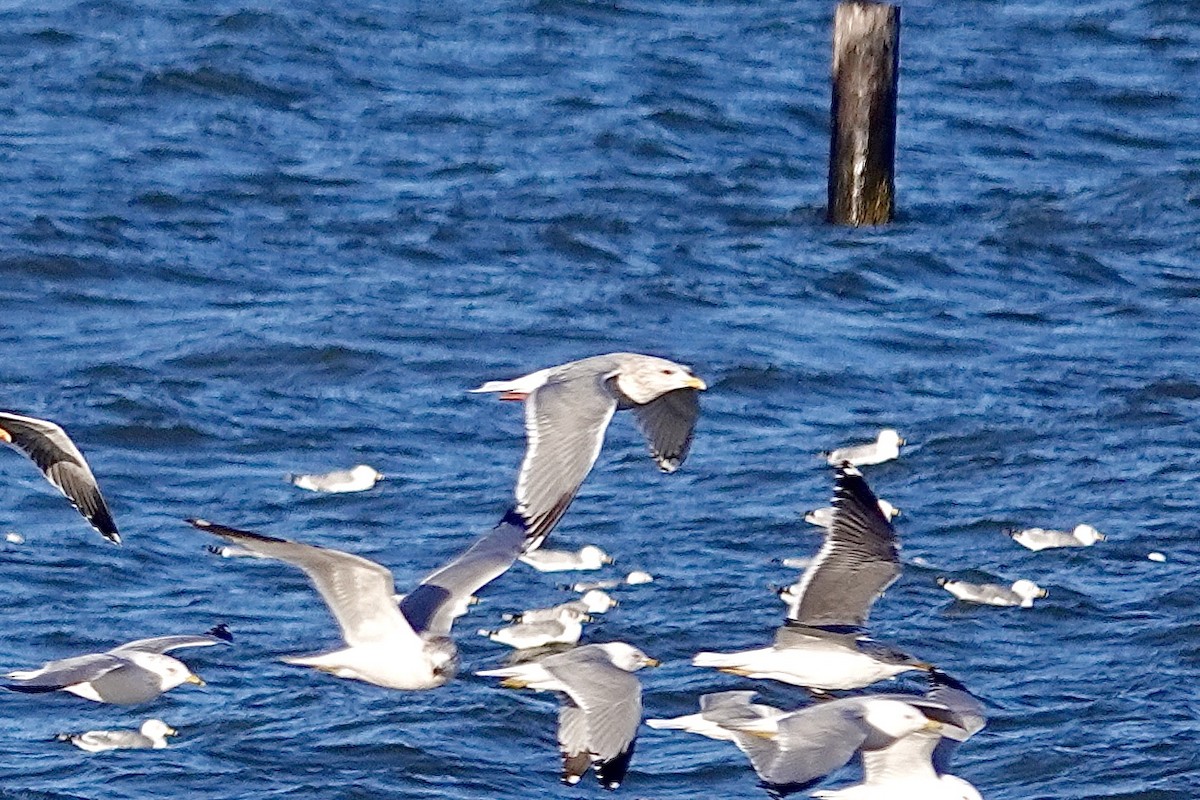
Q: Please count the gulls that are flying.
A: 9